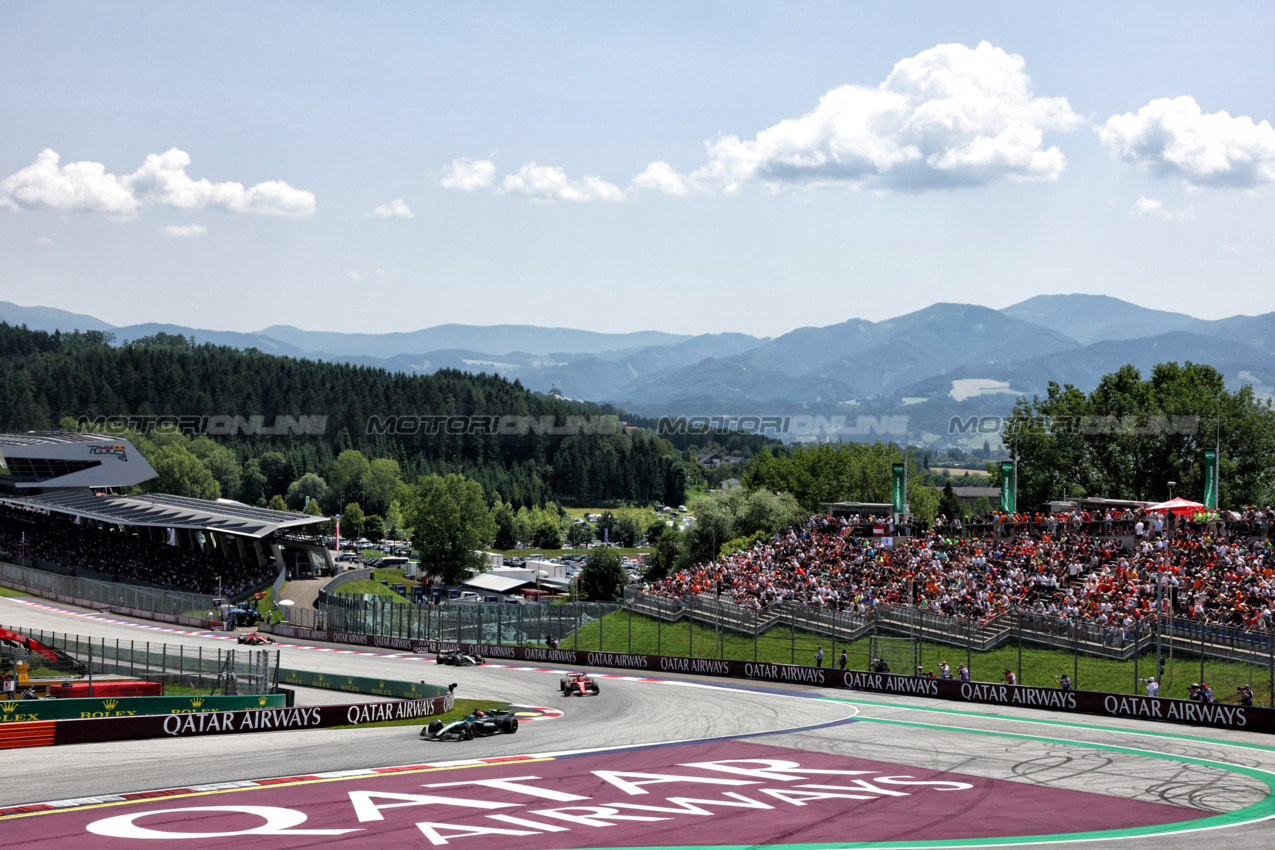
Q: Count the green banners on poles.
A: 3